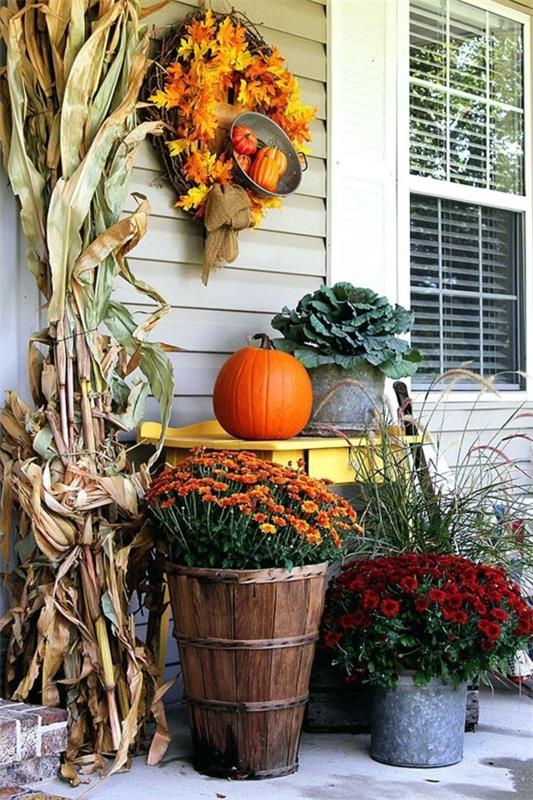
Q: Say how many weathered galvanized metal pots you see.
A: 2